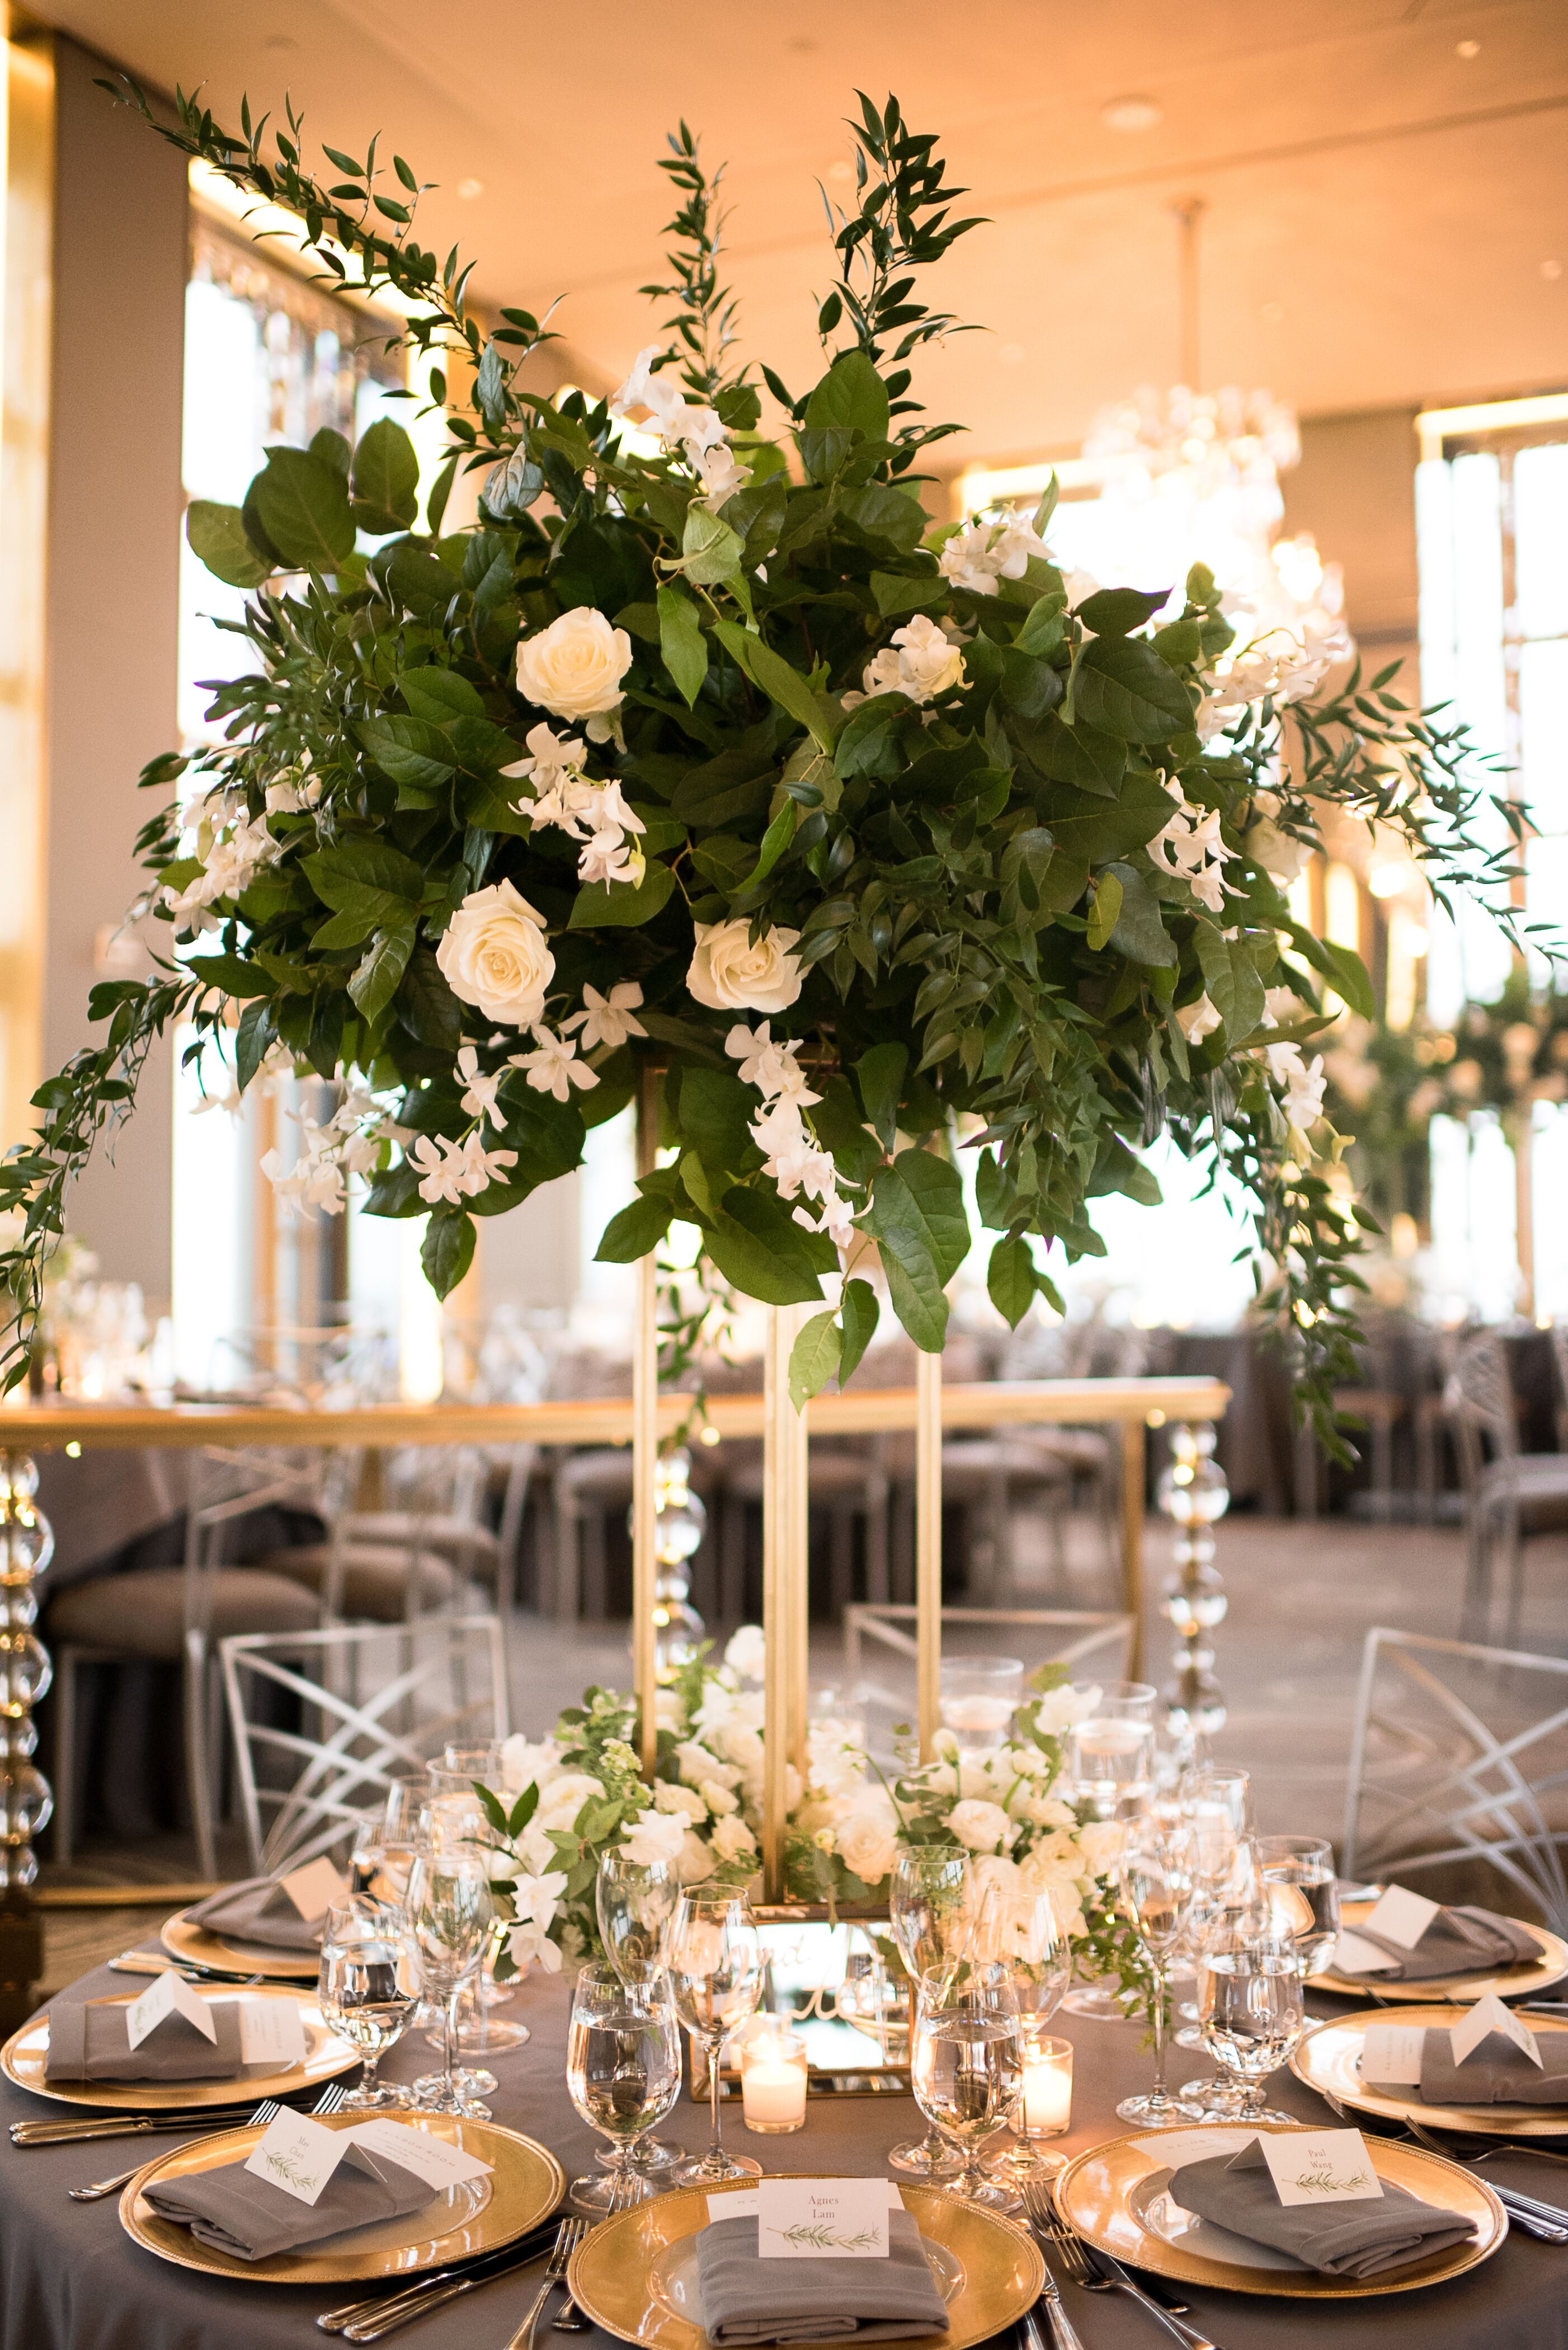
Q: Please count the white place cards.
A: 7